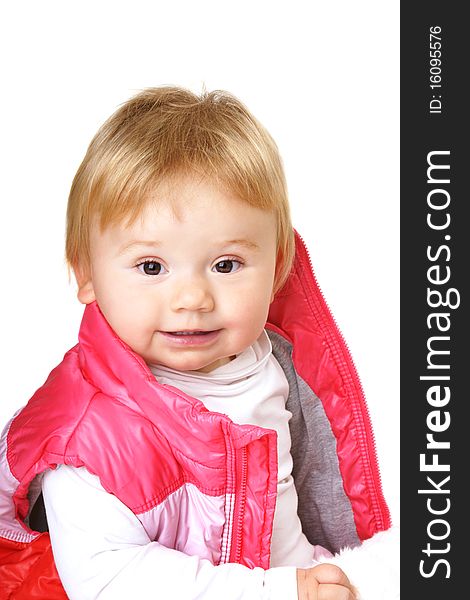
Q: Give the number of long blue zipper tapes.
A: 0